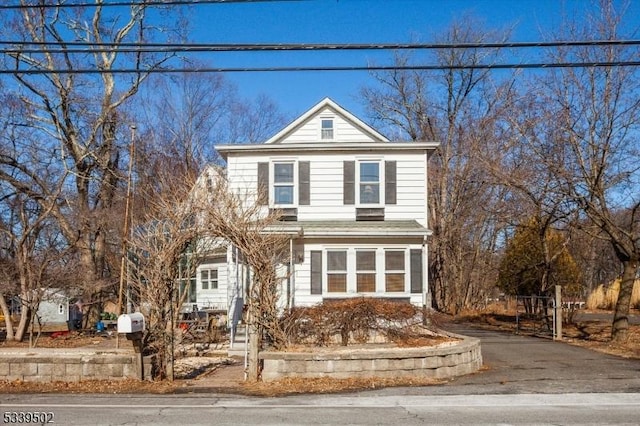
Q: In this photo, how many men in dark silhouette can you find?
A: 0